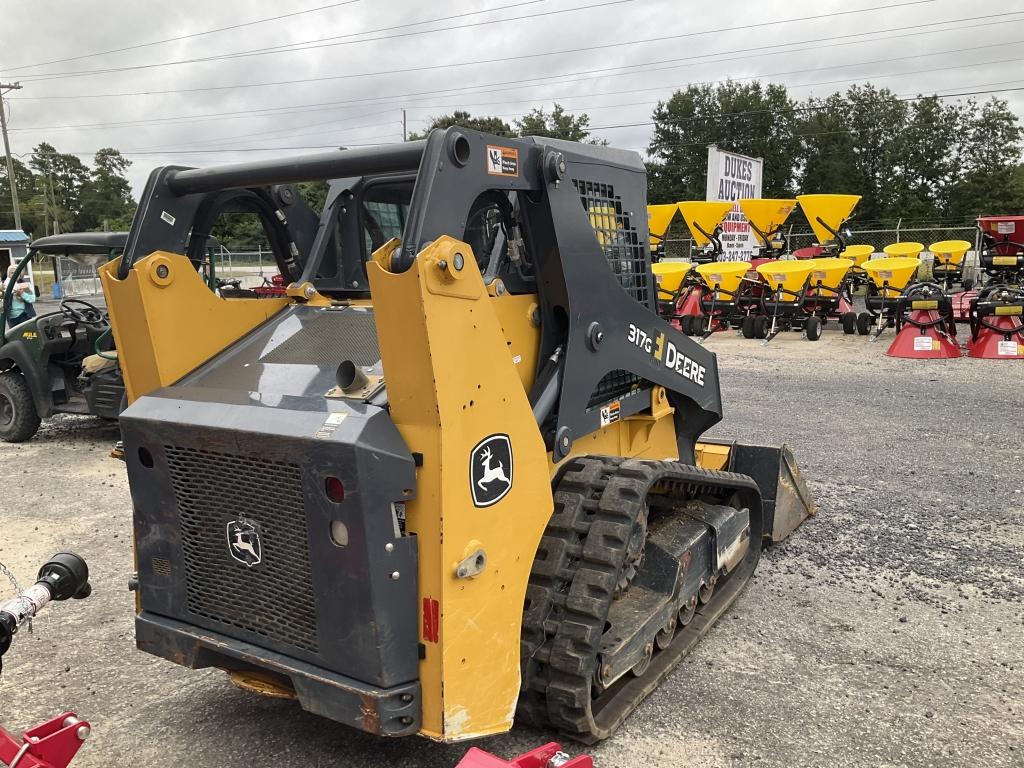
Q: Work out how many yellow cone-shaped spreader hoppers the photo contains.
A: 12